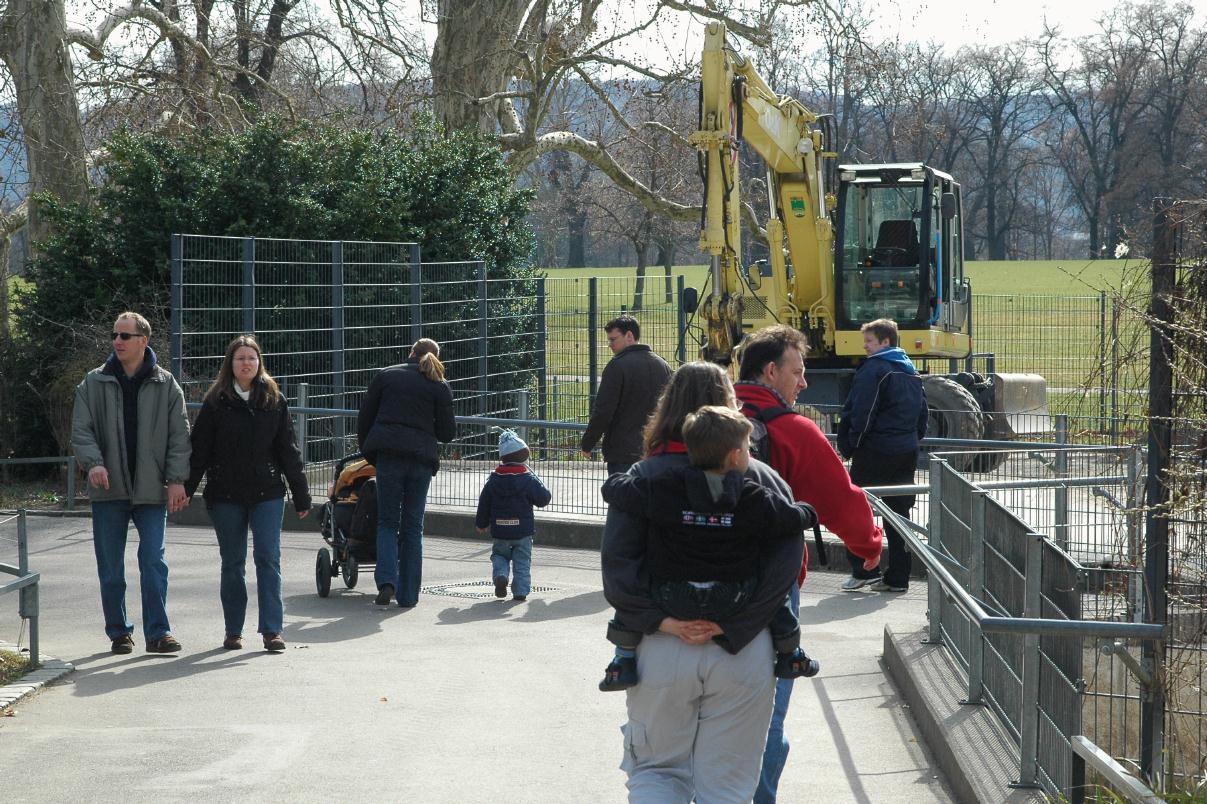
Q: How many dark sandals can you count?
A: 2